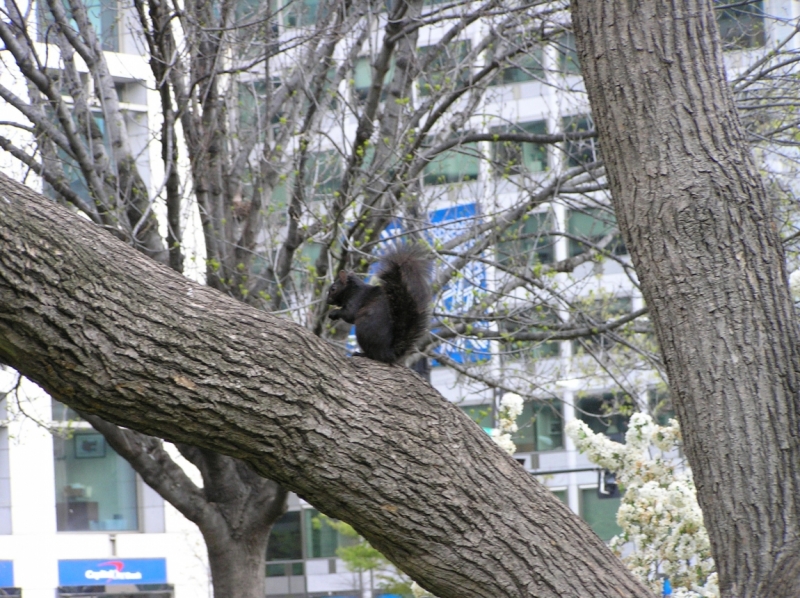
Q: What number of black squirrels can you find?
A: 1